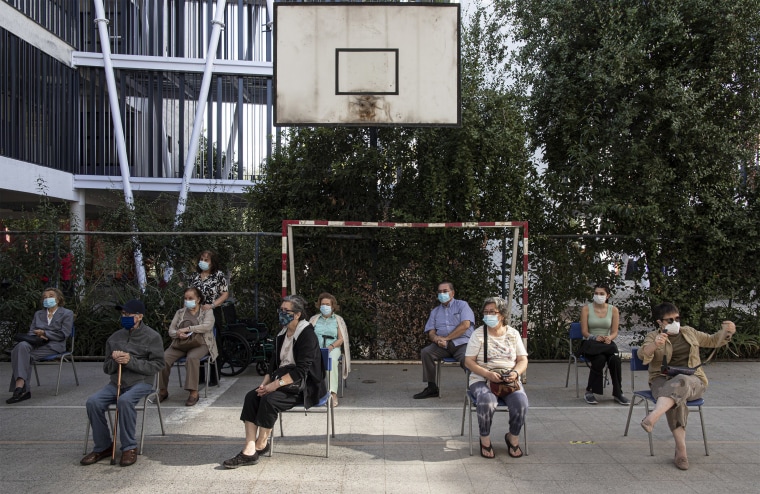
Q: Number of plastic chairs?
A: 9